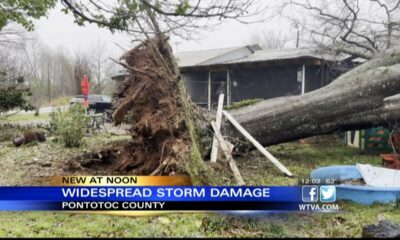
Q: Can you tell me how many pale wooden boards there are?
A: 3